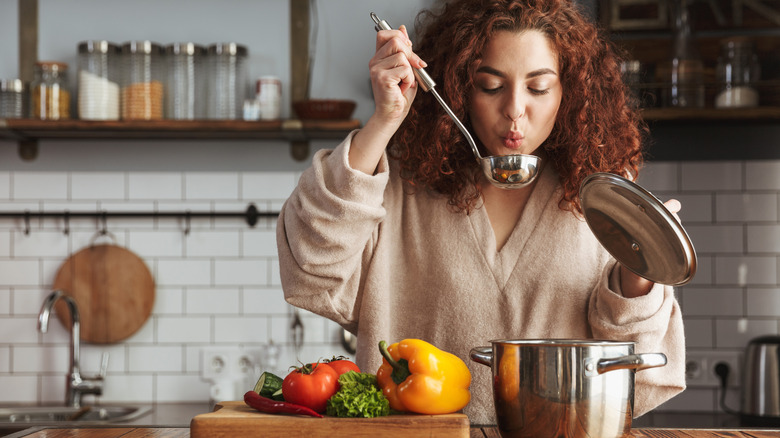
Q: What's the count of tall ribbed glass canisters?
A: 4